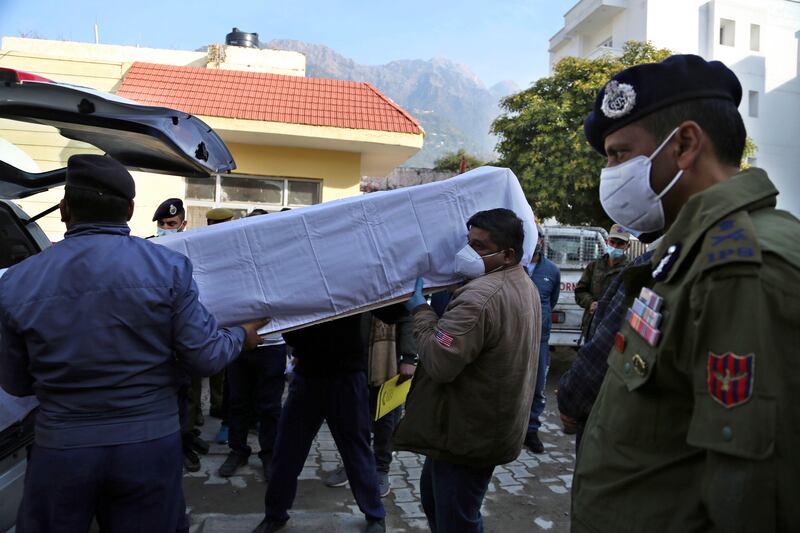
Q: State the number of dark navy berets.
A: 3